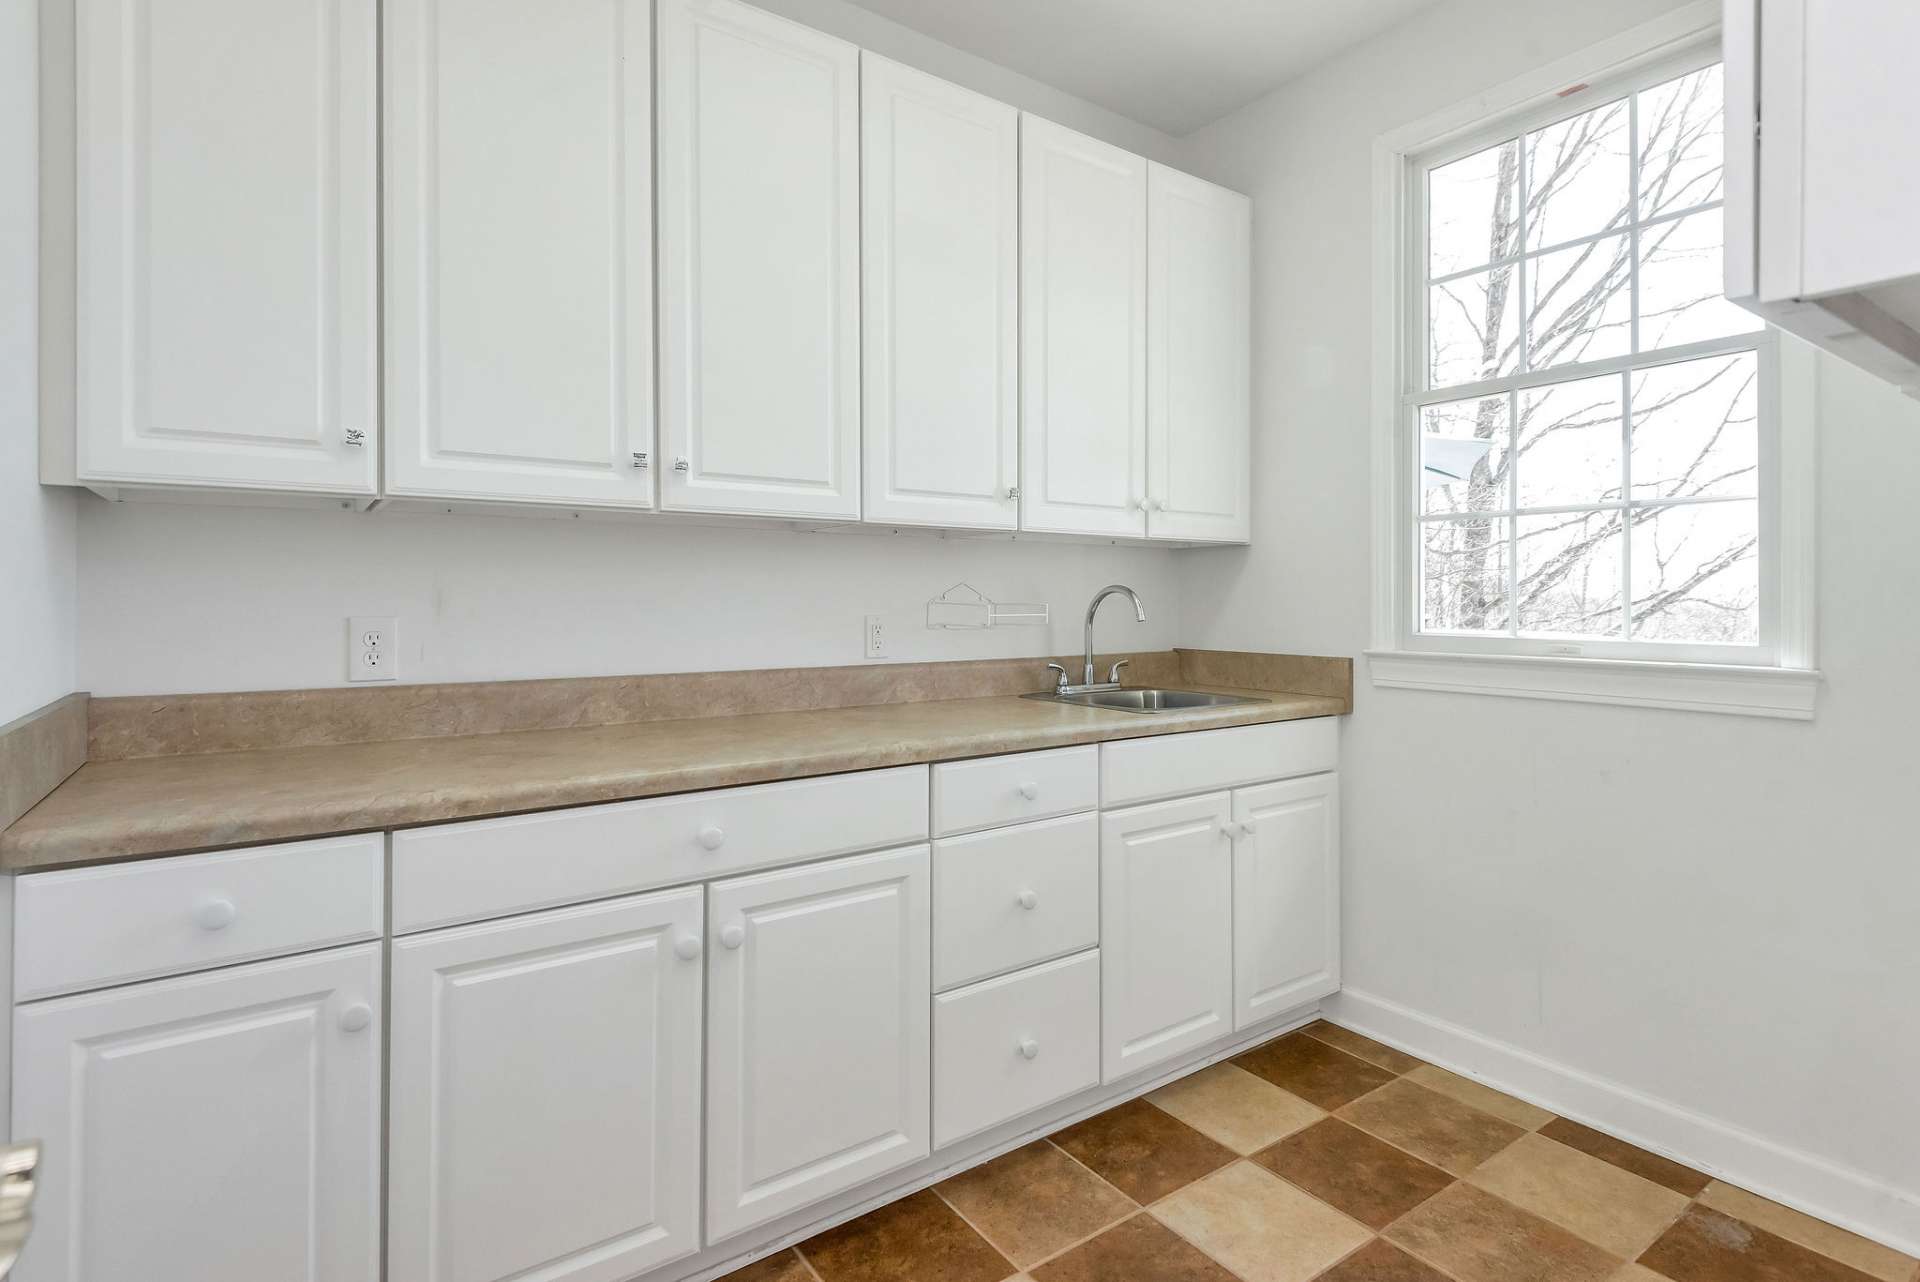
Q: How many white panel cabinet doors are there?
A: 11